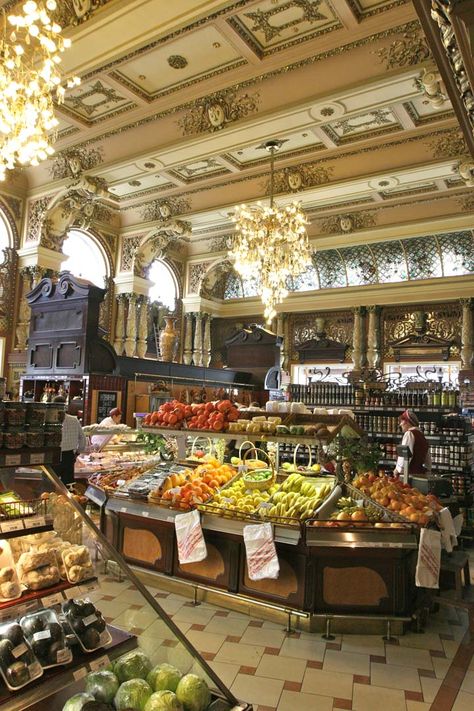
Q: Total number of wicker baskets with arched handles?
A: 4